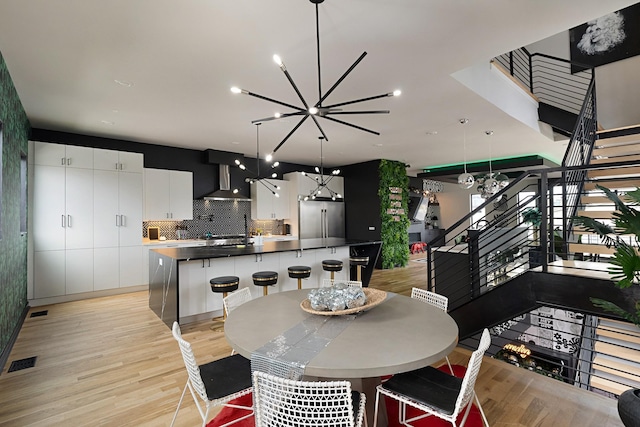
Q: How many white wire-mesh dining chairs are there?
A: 6